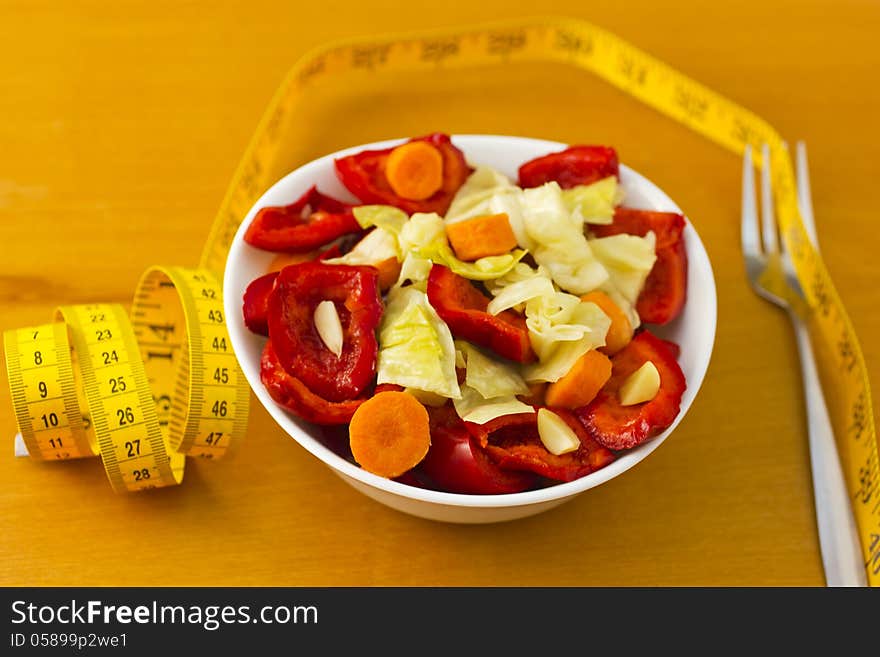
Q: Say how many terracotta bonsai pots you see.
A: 0